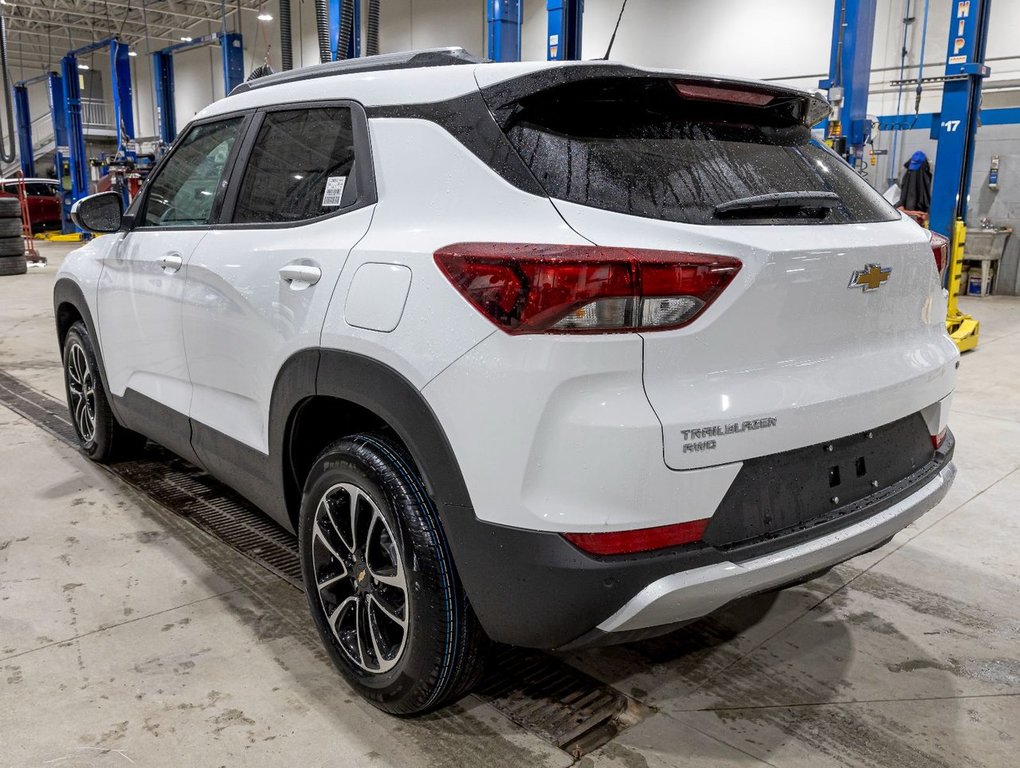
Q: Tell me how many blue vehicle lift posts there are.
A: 11